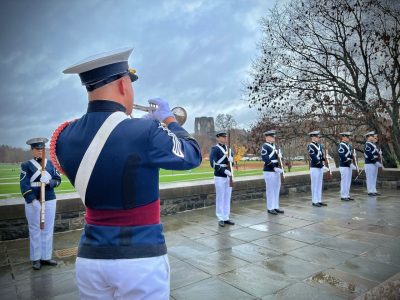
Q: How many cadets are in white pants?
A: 7